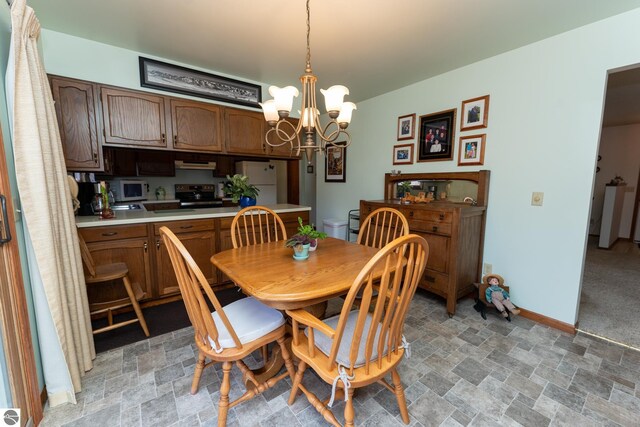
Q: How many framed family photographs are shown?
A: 5